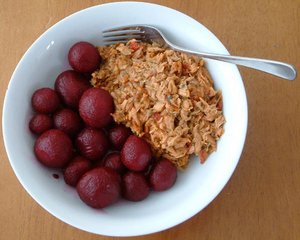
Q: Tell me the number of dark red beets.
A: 15